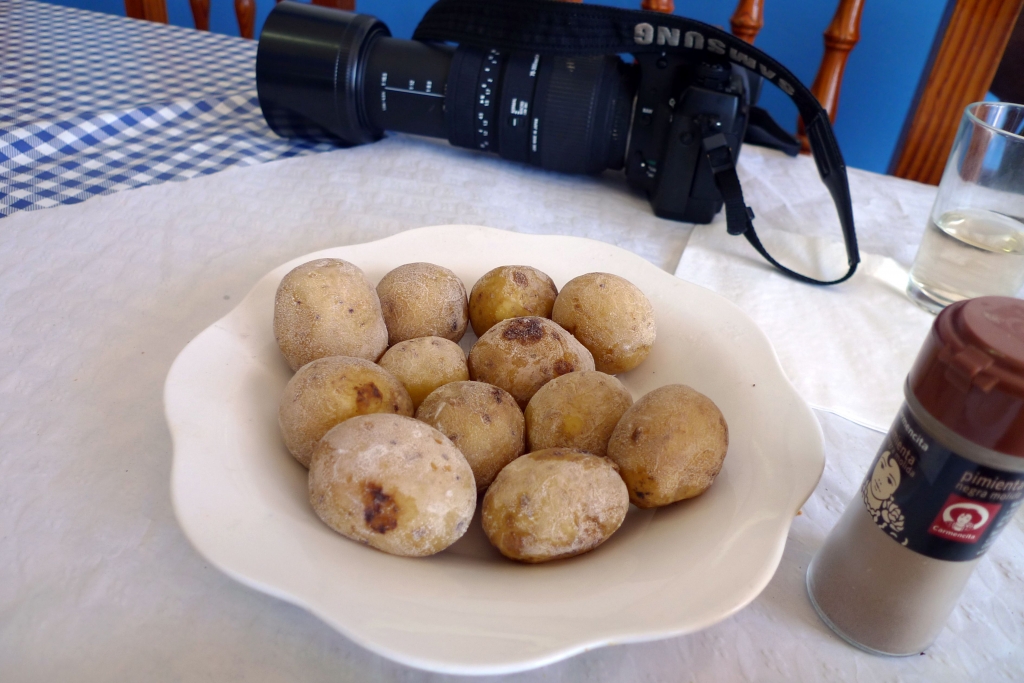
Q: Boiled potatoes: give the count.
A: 12